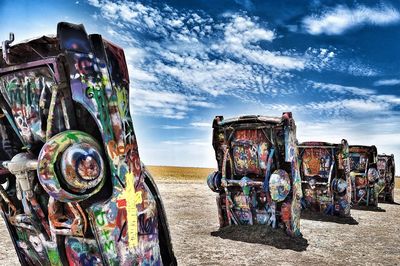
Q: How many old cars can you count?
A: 5